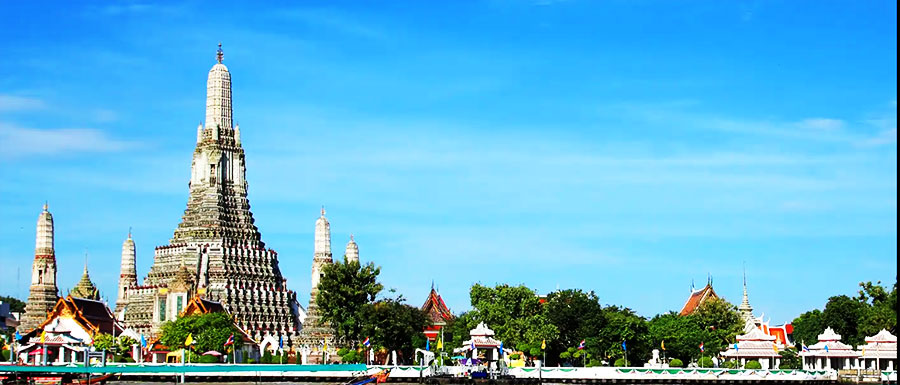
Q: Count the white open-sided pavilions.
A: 5